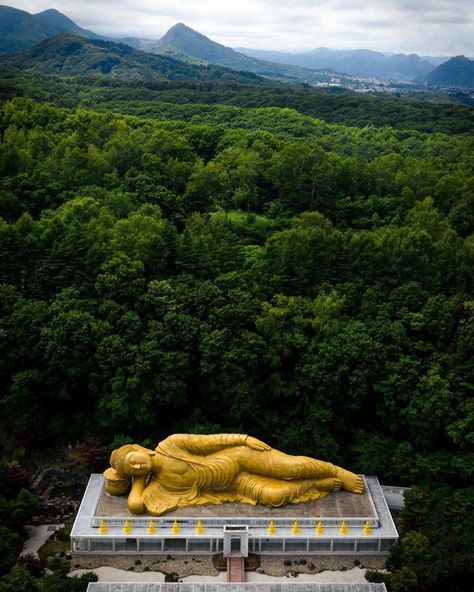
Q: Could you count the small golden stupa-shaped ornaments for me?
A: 10